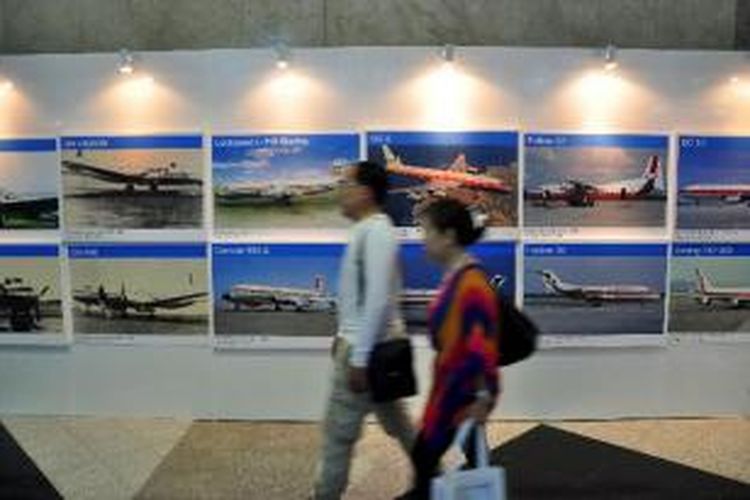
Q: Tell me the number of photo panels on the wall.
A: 12